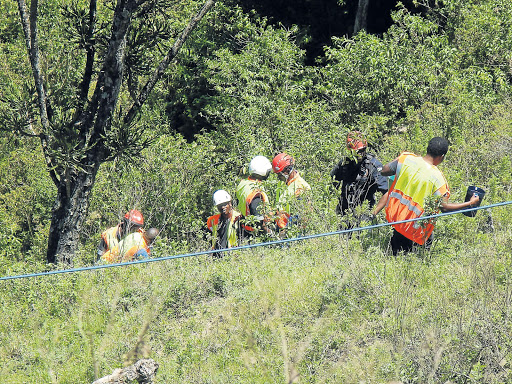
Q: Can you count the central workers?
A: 3